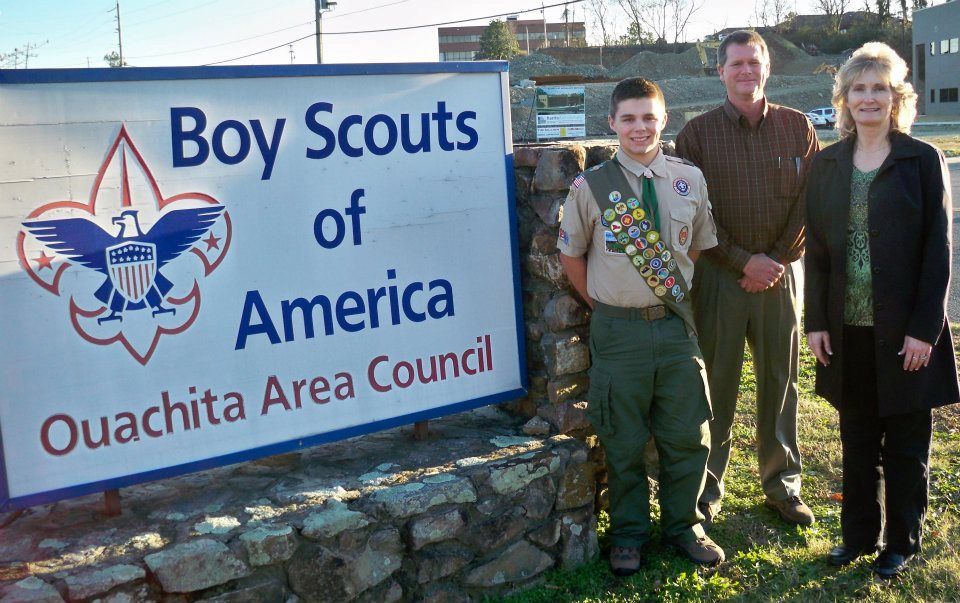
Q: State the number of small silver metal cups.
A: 0